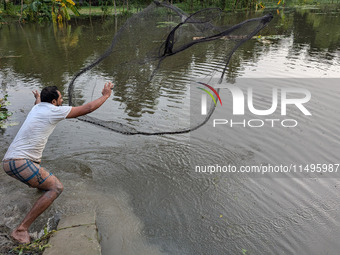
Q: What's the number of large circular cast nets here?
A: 1